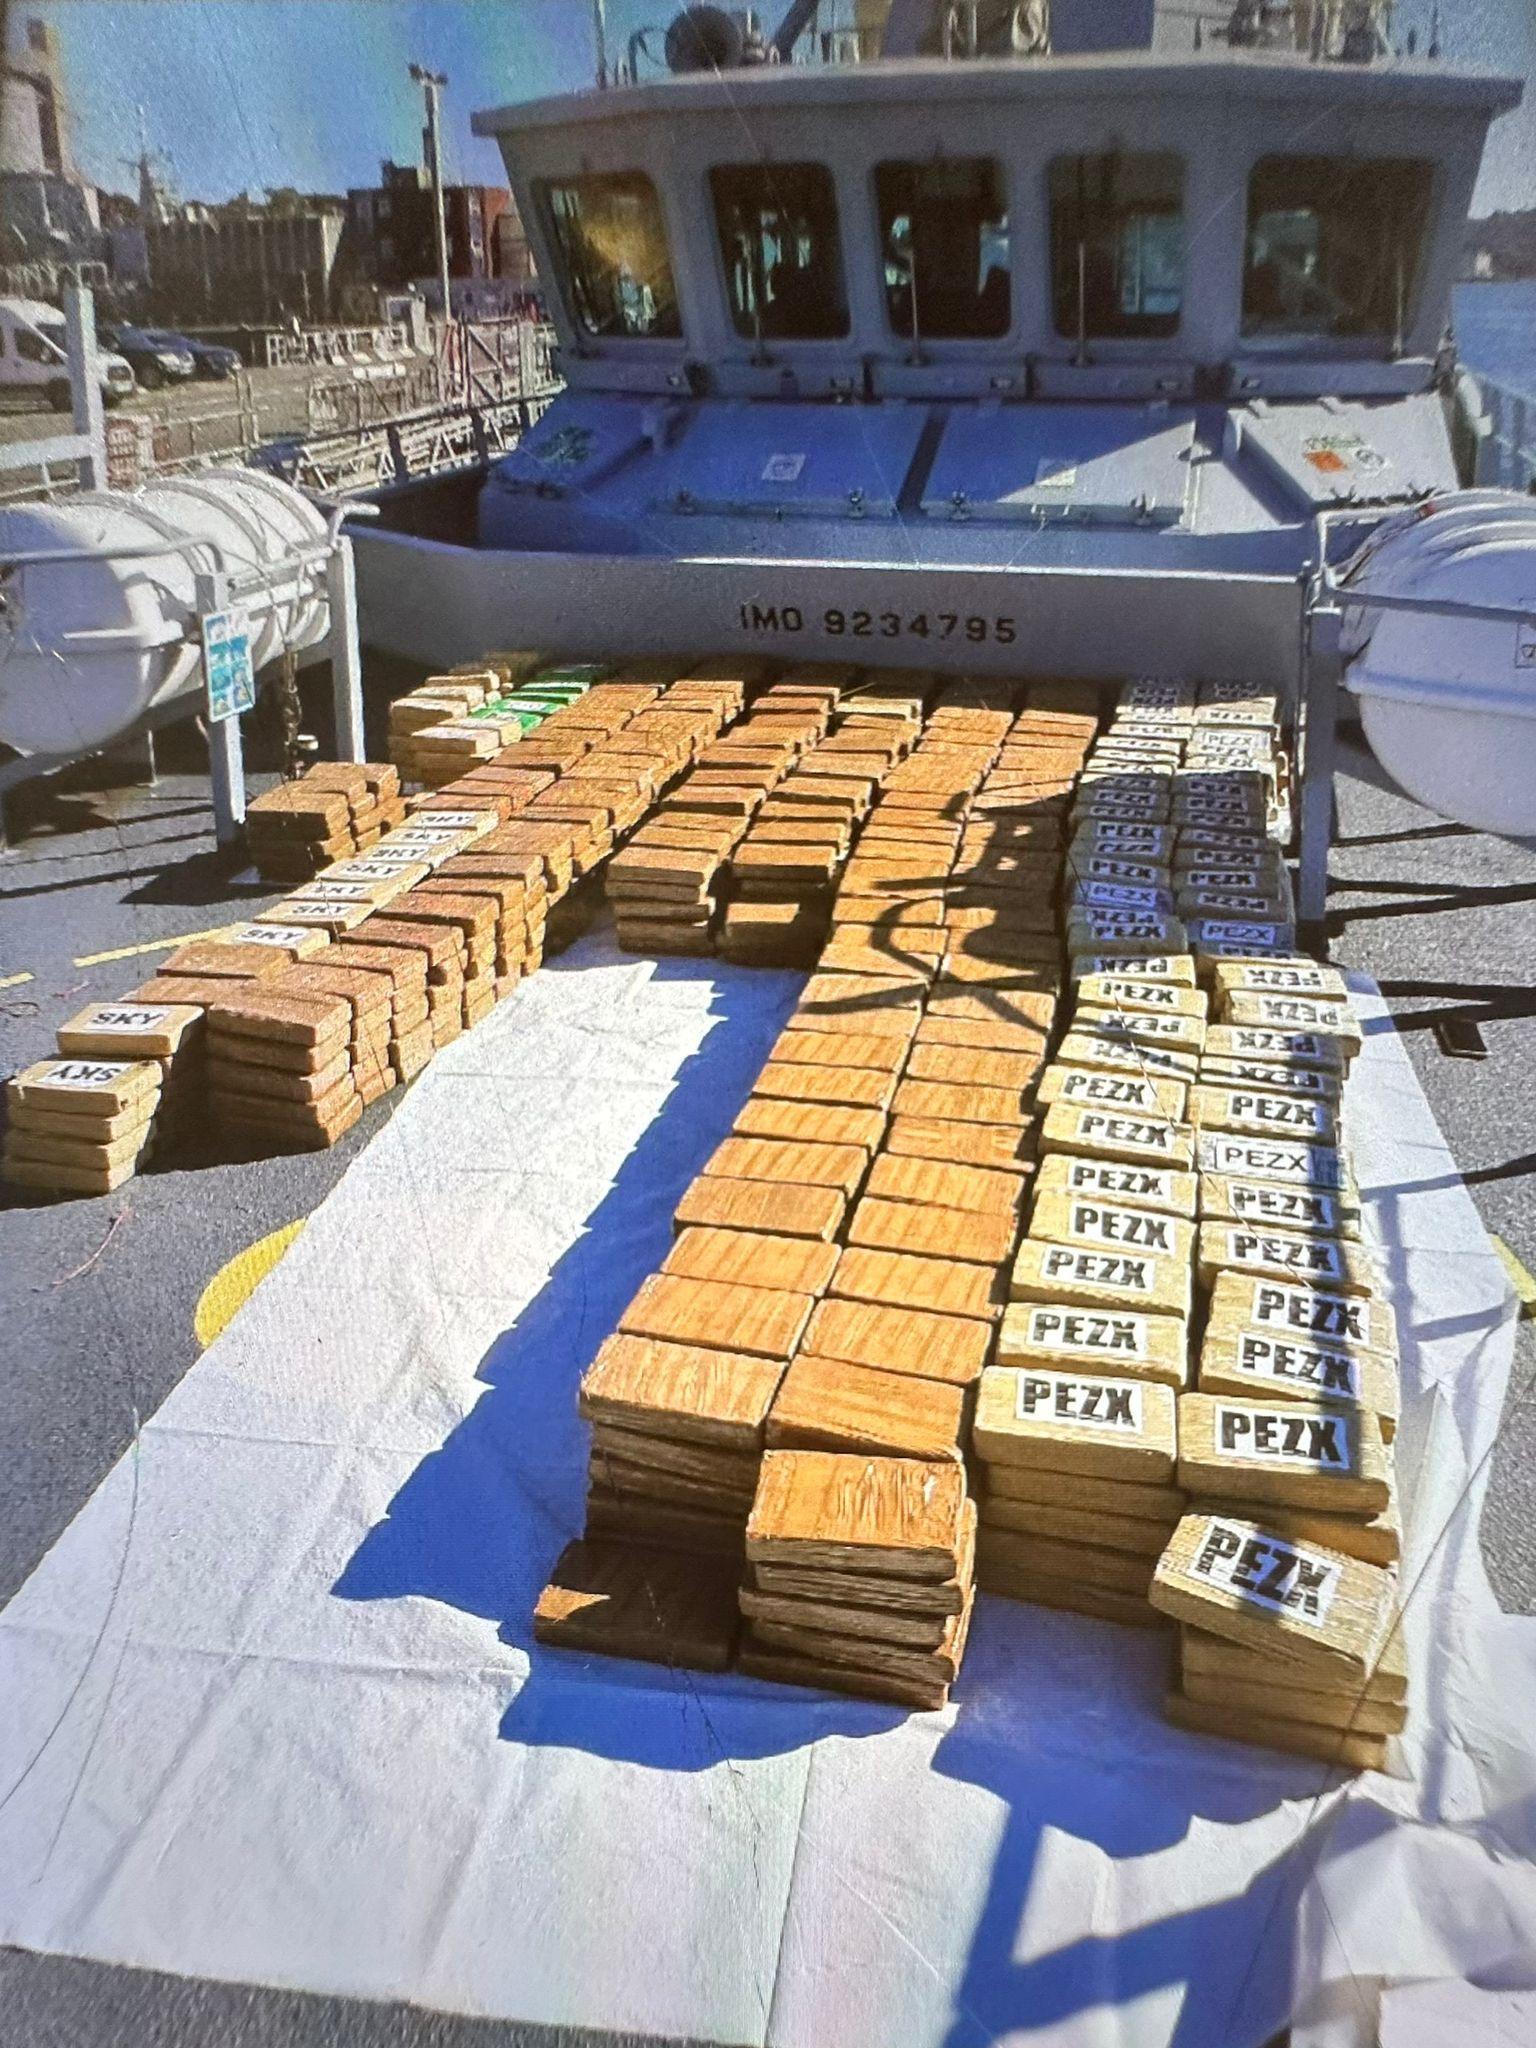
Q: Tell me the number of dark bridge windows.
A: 5